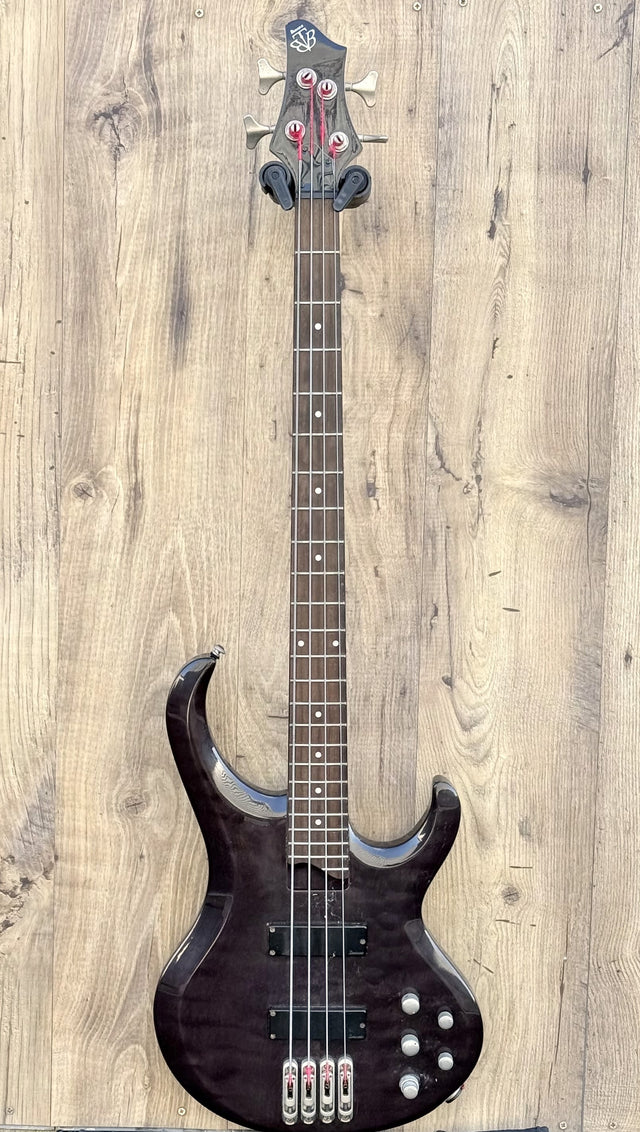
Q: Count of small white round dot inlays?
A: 10